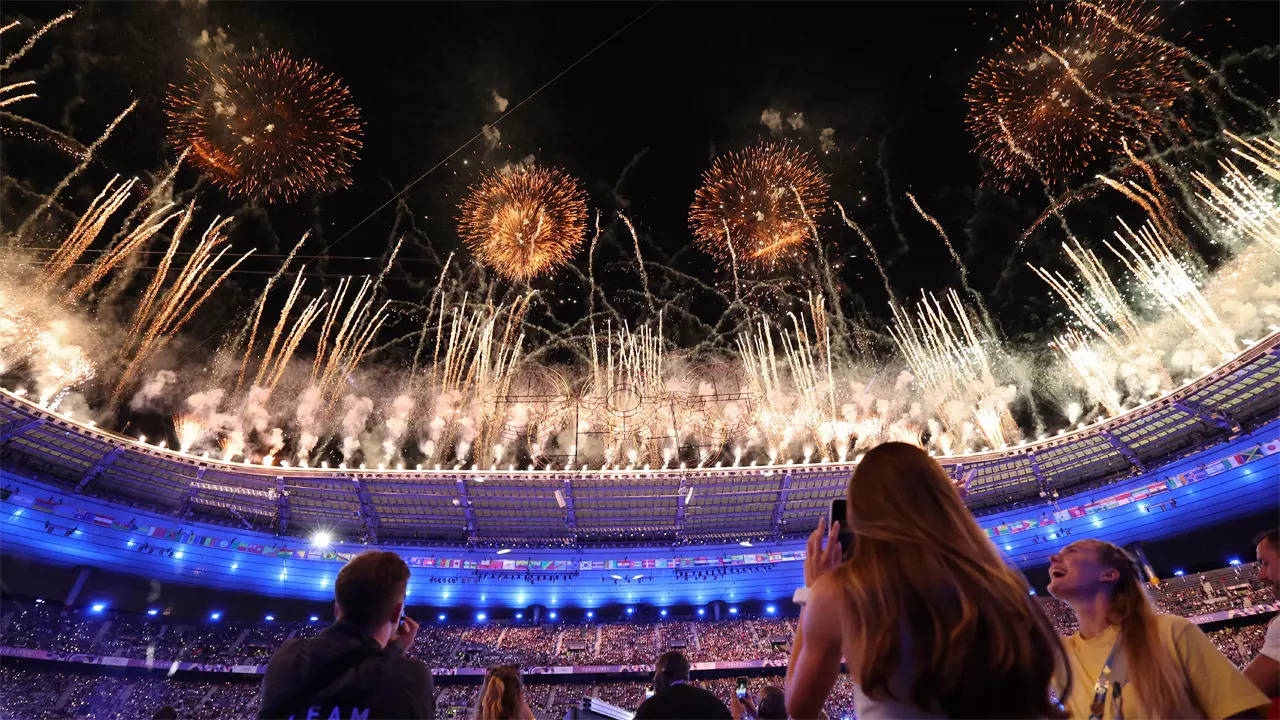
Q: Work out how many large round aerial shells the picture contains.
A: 4